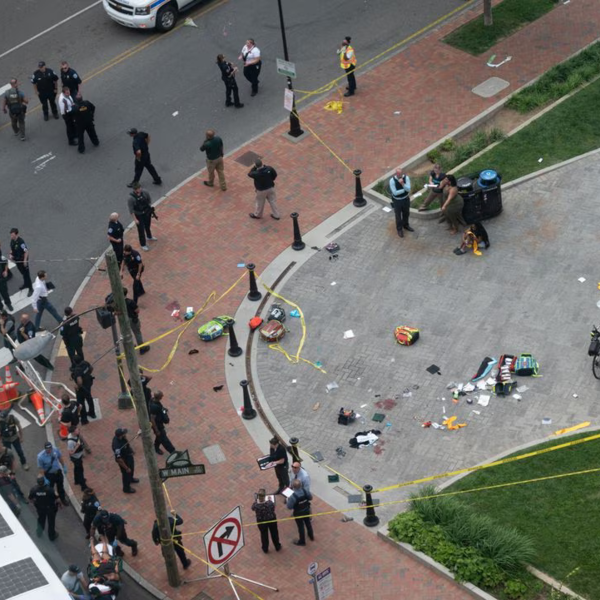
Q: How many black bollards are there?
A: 7